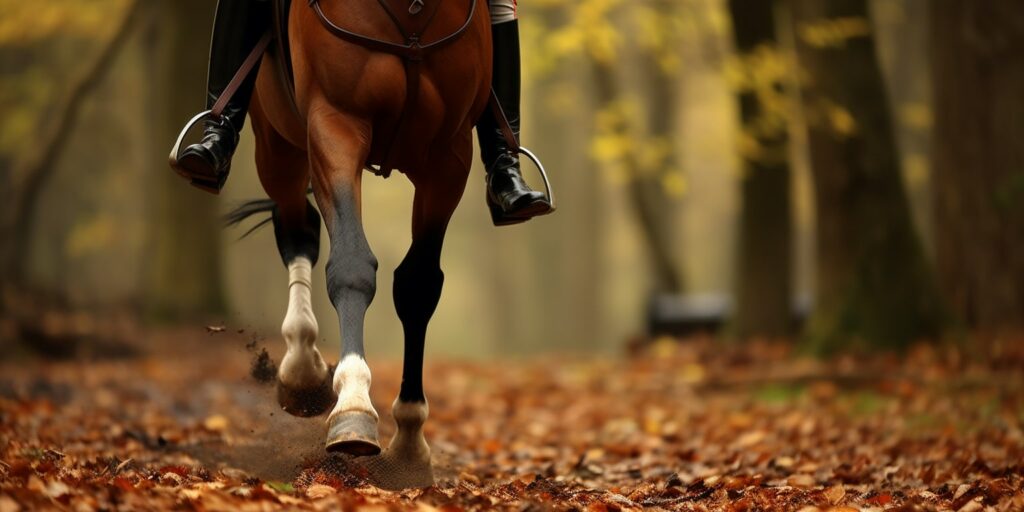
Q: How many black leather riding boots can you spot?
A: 2